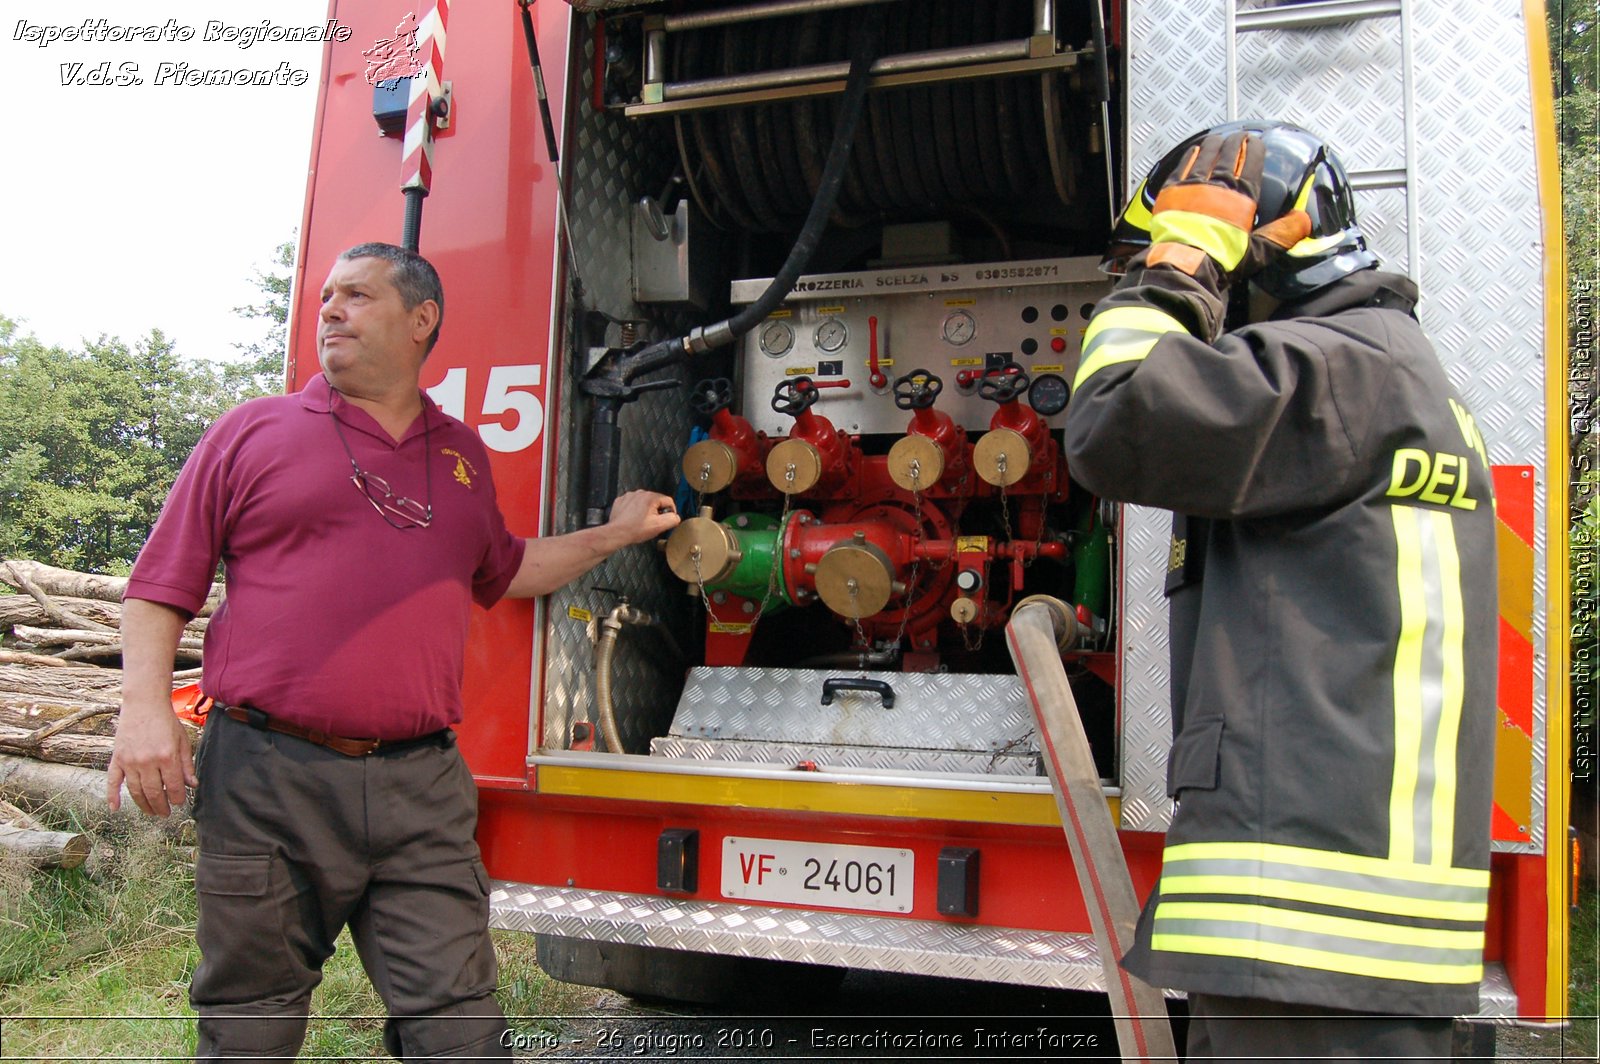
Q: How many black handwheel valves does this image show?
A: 4